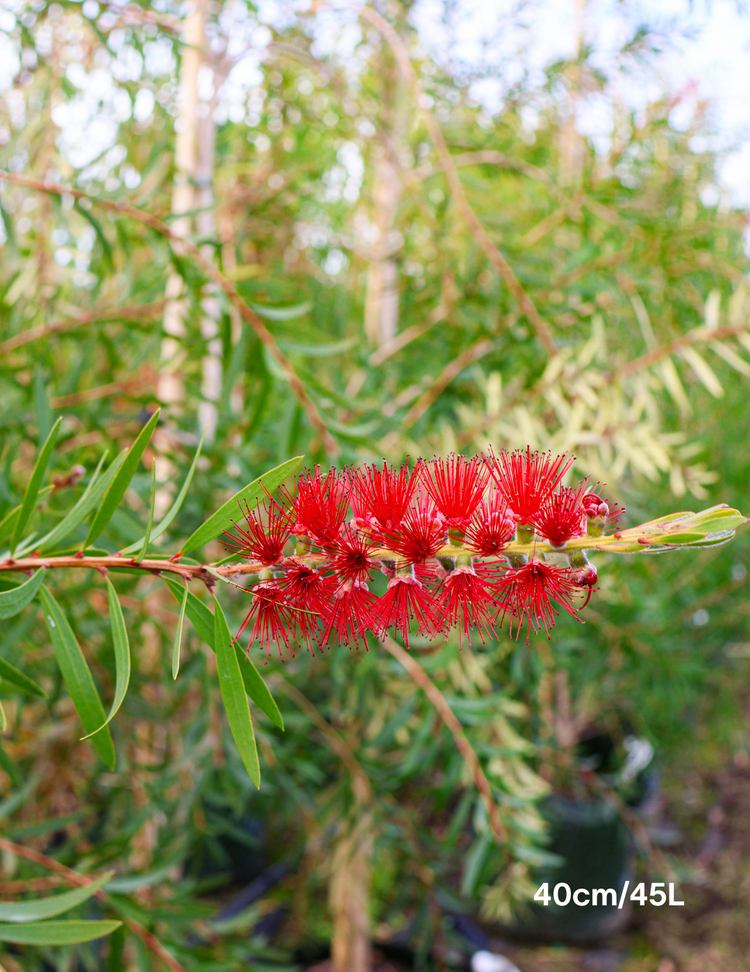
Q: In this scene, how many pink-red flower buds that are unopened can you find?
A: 2